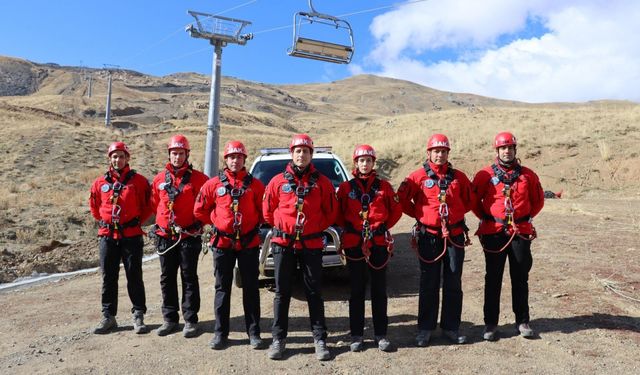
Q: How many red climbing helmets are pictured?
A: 7